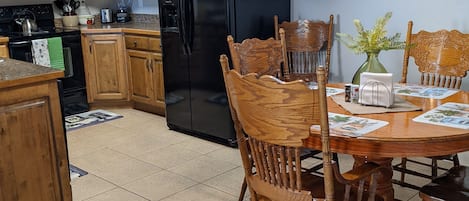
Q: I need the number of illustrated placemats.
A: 4